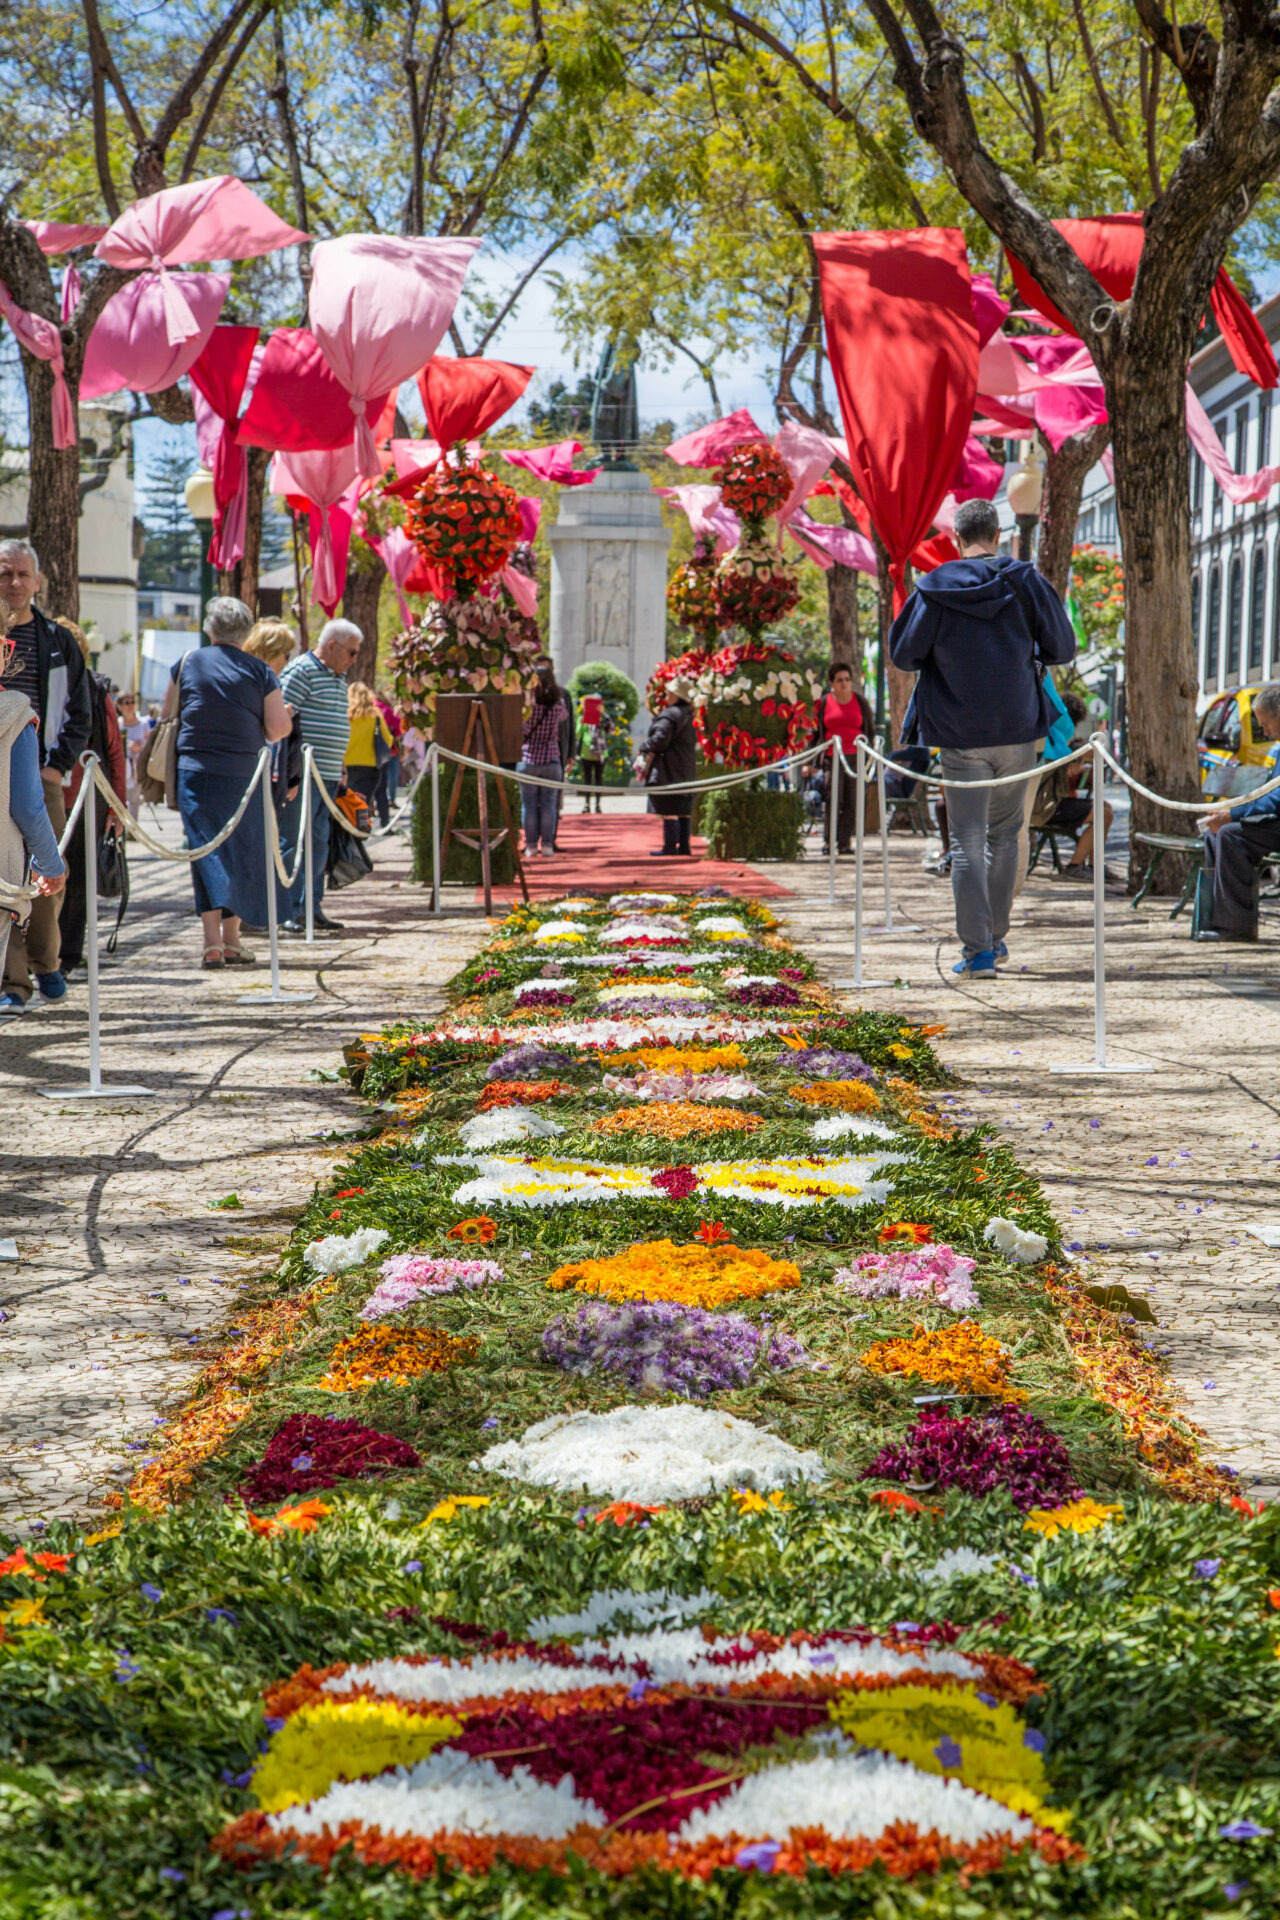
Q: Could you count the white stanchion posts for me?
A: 8